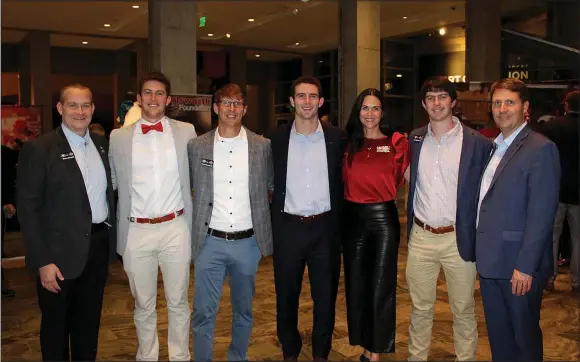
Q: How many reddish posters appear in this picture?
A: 1